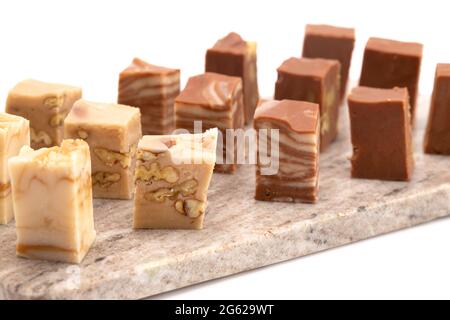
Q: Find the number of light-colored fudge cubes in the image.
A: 5